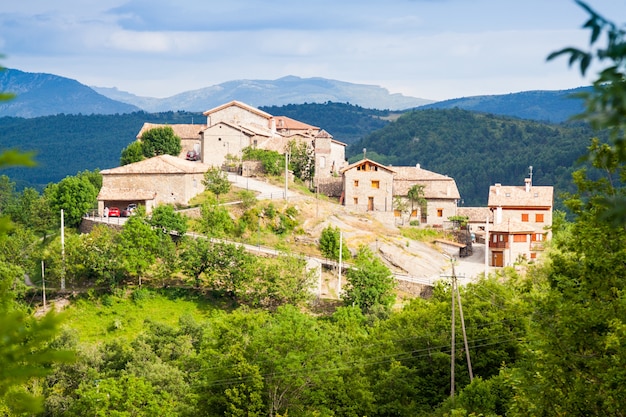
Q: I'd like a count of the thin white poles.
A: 5